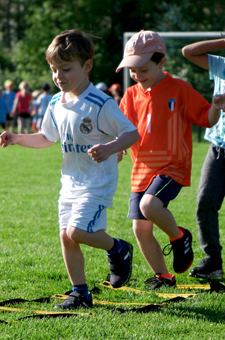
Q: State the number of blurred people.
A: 7